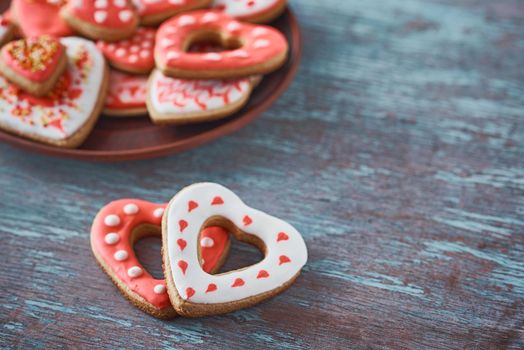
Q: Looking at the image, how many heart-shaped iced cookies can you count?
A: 13